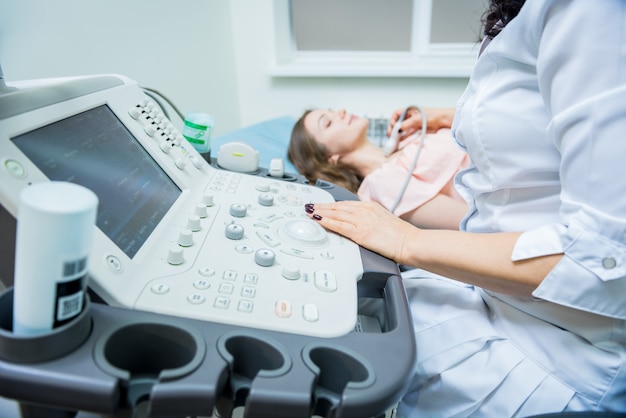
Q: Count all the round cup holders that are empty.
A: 3